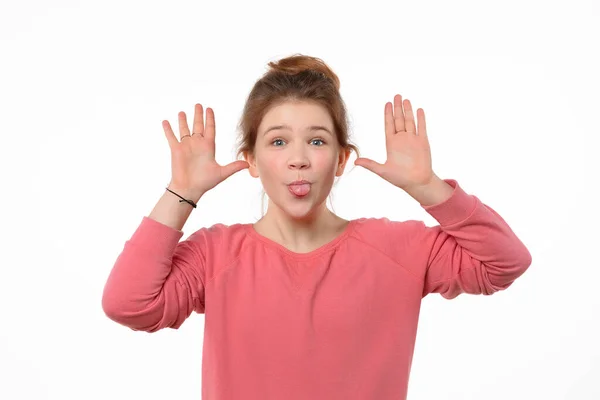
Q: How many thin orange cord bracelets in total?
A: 0